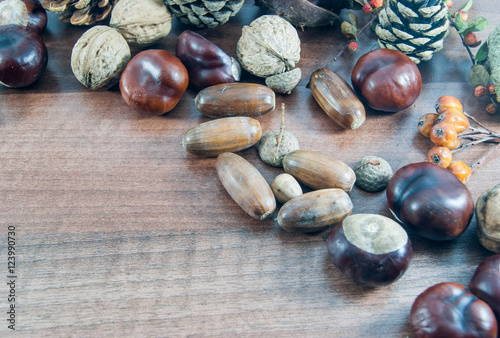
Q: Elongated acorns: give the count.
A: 6